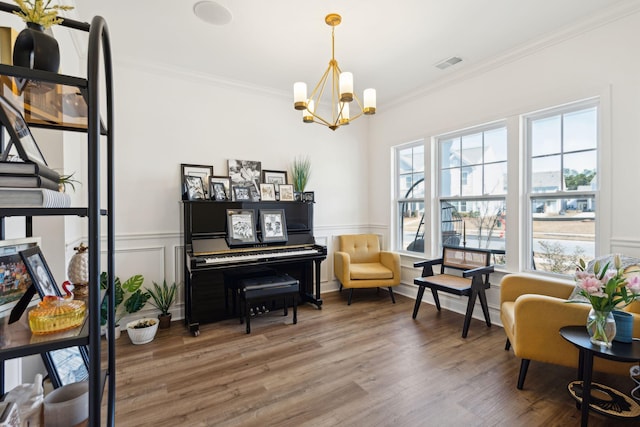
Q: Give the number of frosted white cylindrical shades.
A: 5